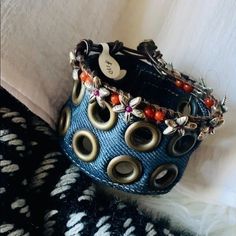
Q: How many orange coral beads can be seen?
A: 8